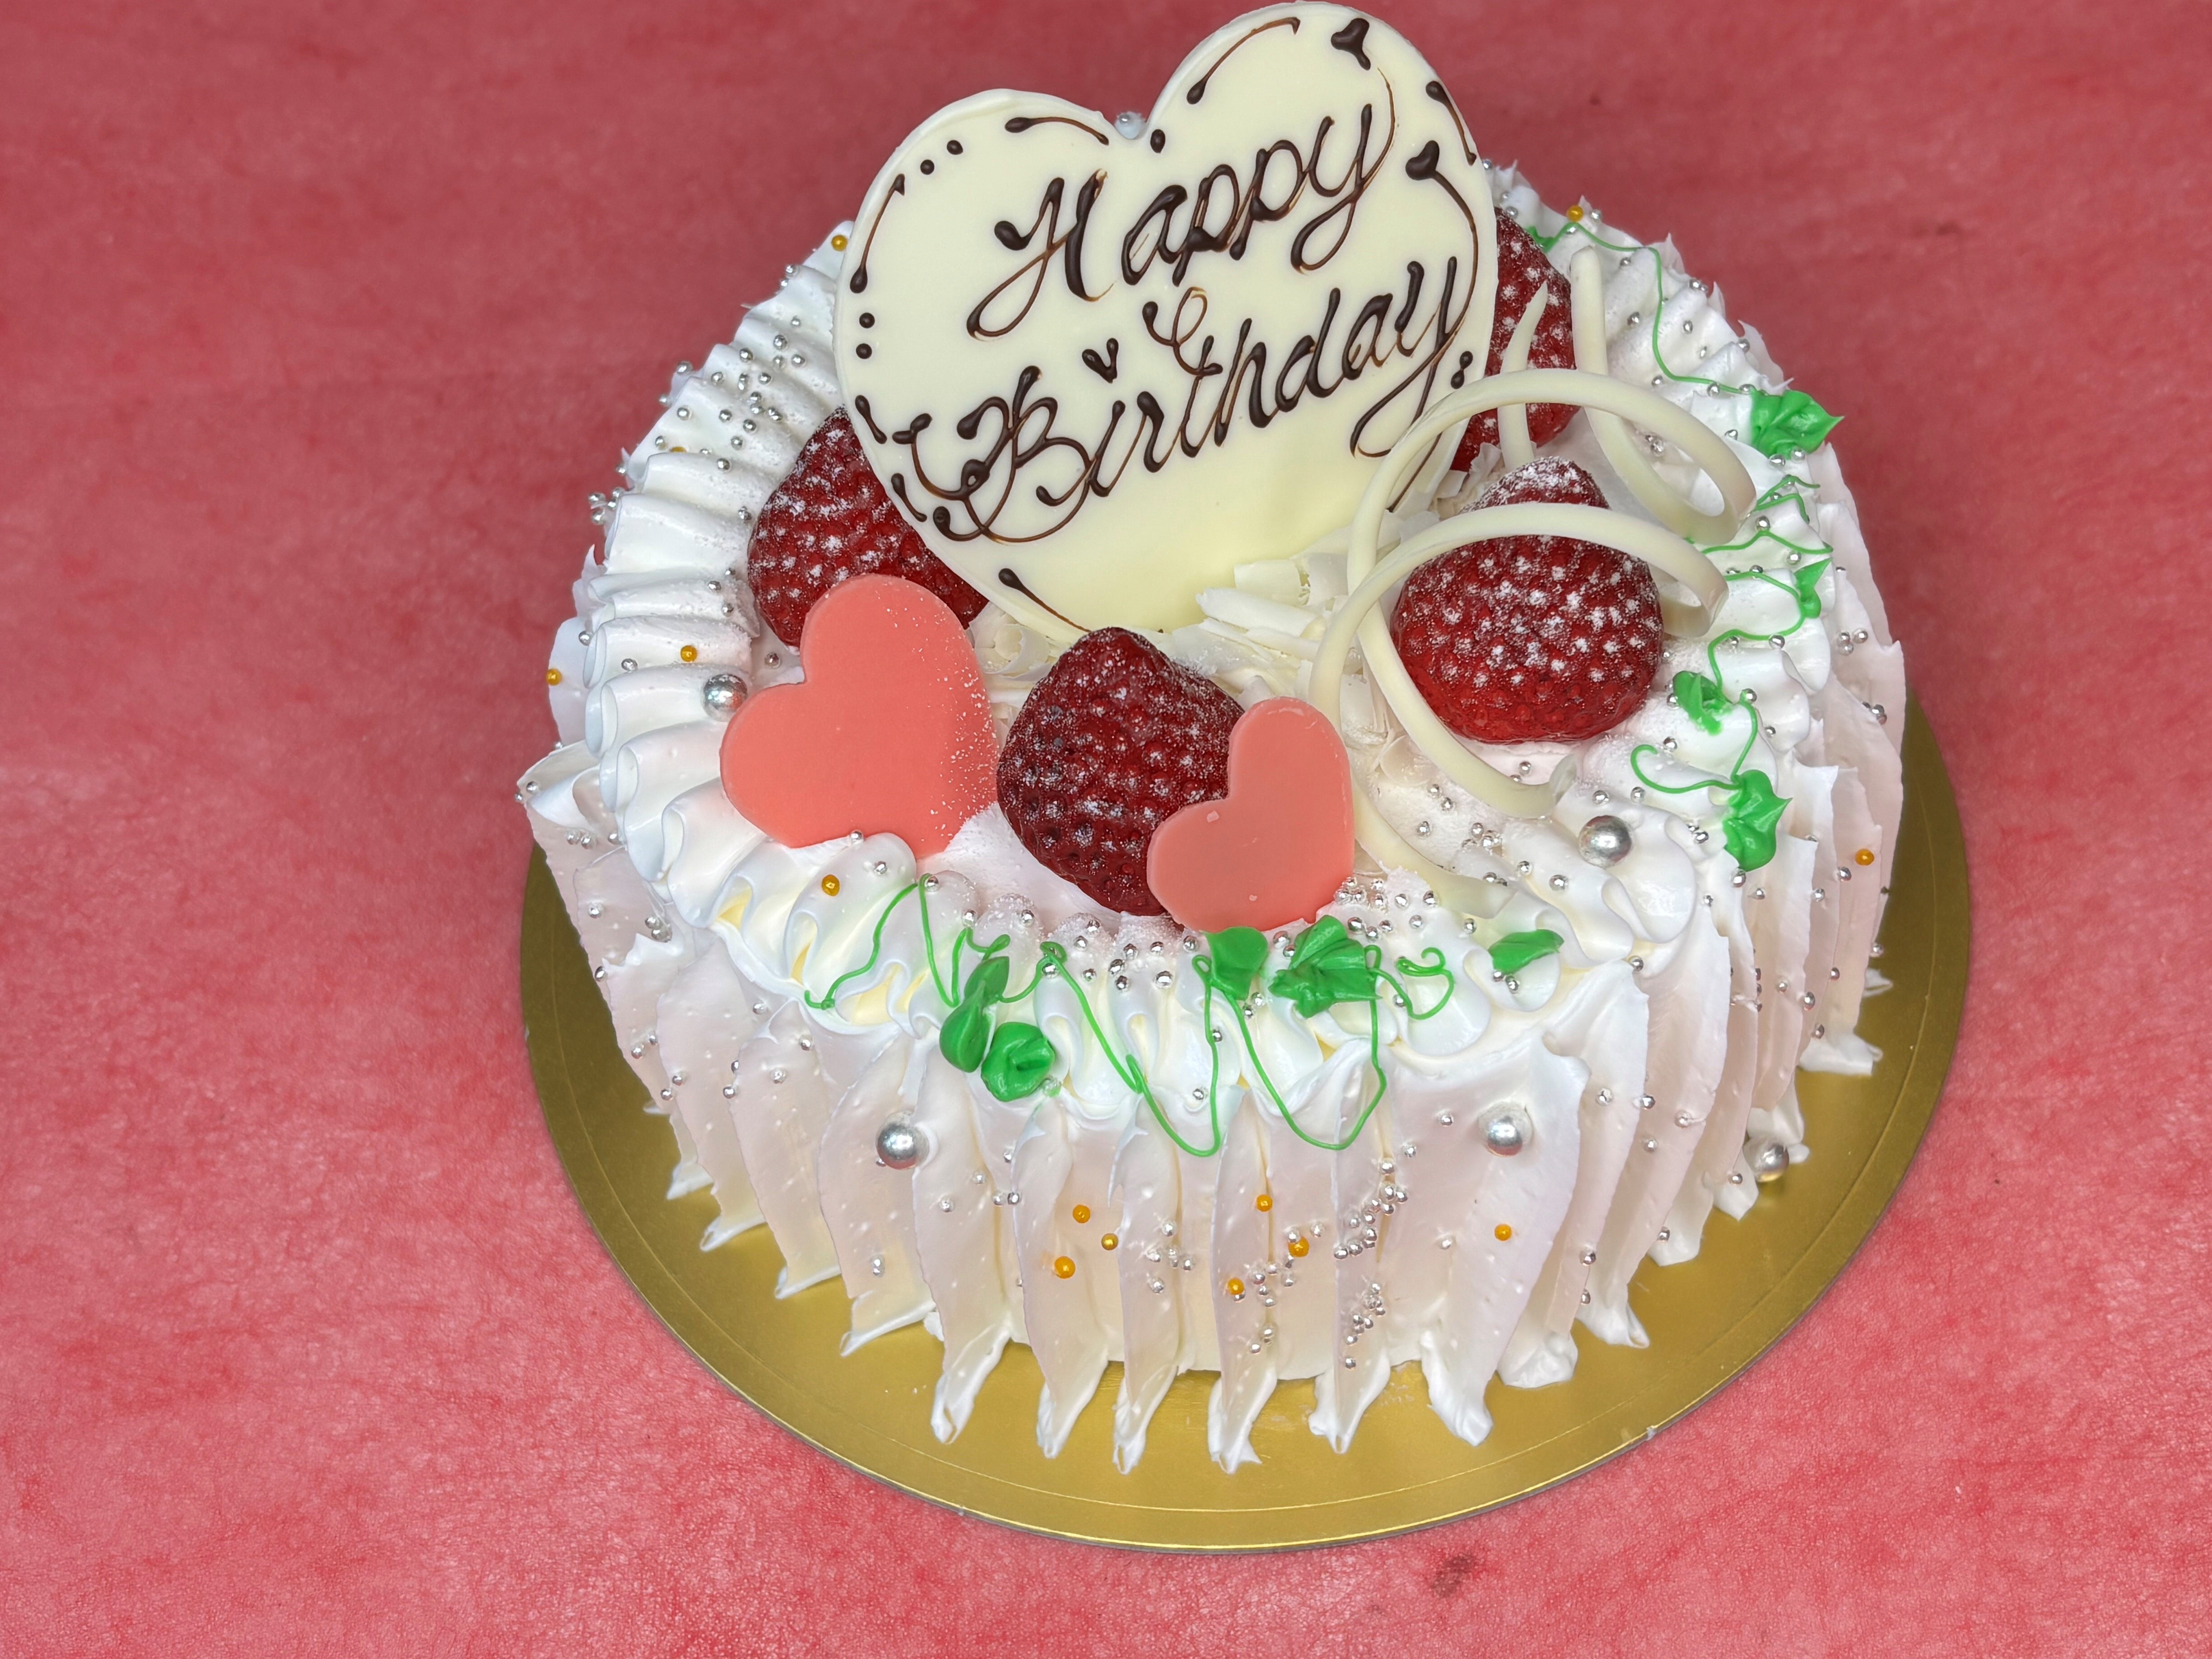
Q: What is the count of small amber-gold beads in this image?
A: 13